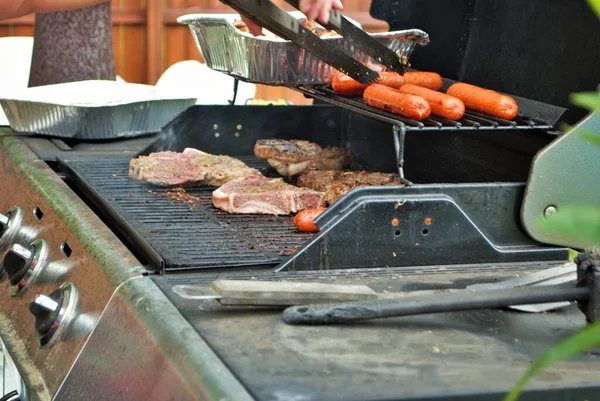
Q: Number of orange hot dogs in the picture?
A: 6